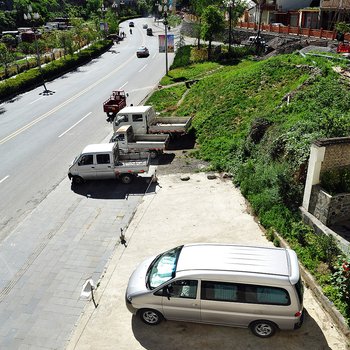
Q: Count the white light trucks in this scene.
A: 3